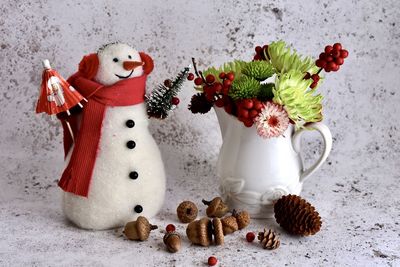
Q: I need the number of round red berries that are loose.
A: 3